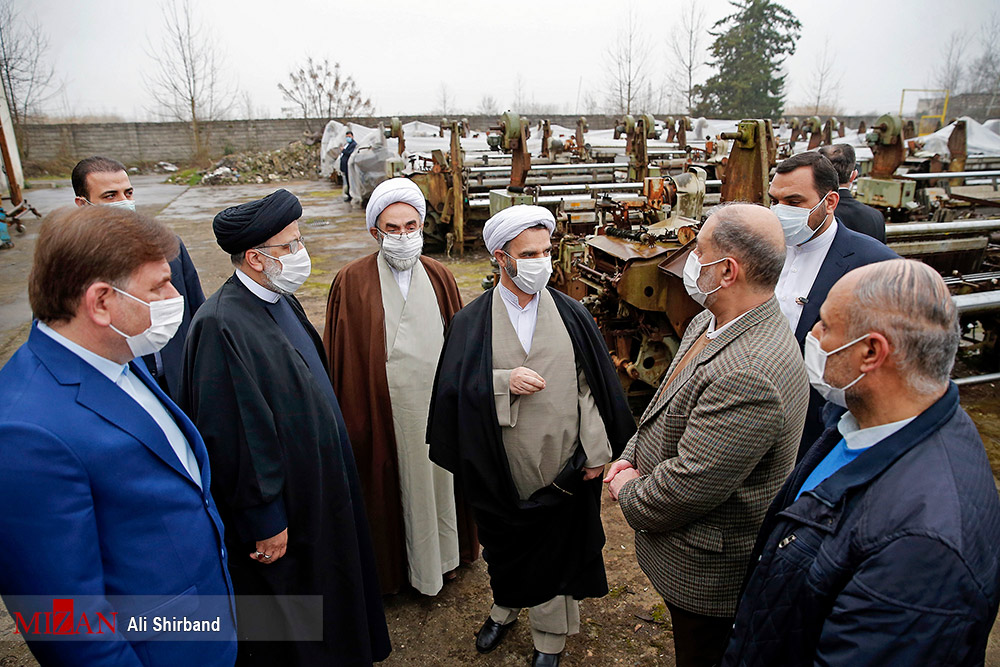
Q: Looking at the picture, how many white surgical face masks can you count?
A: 8